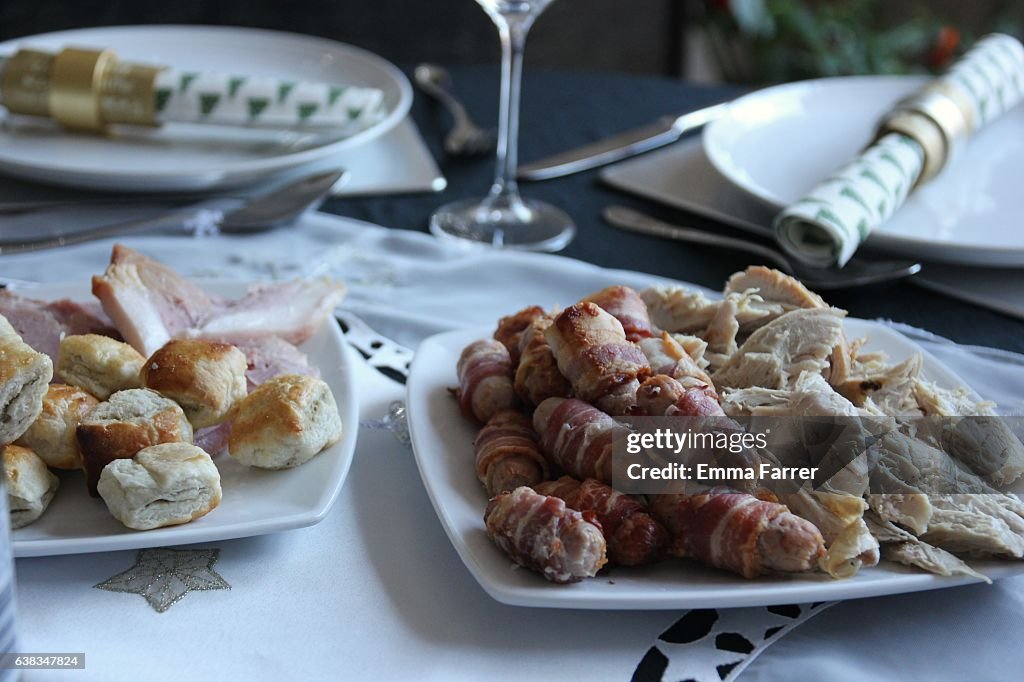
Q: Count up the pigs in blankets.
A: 12